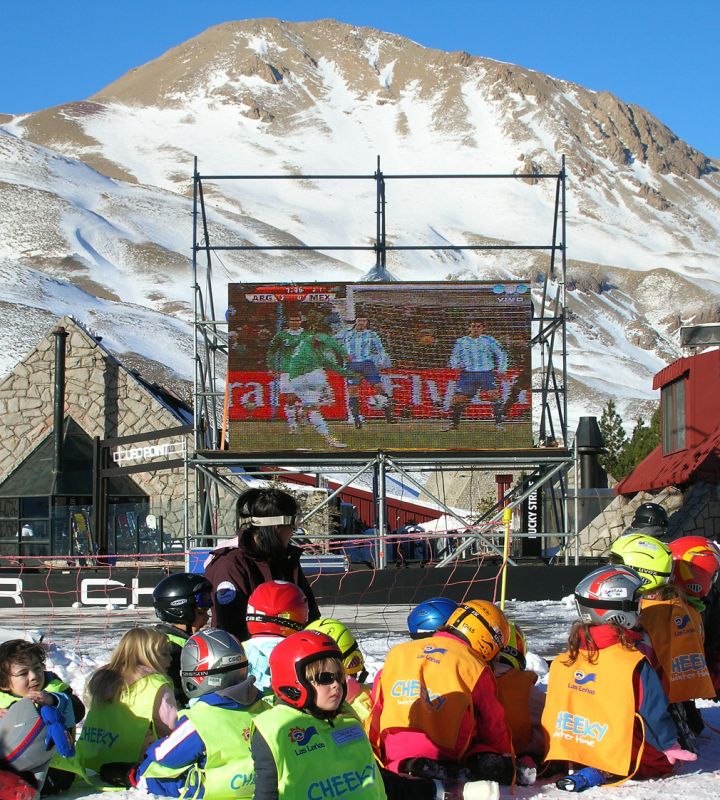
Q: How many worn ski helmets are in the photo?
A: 12